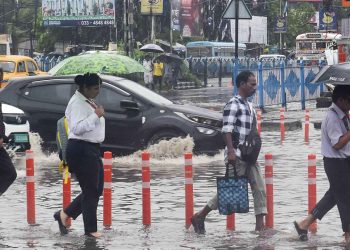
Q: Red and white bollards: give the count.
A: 11